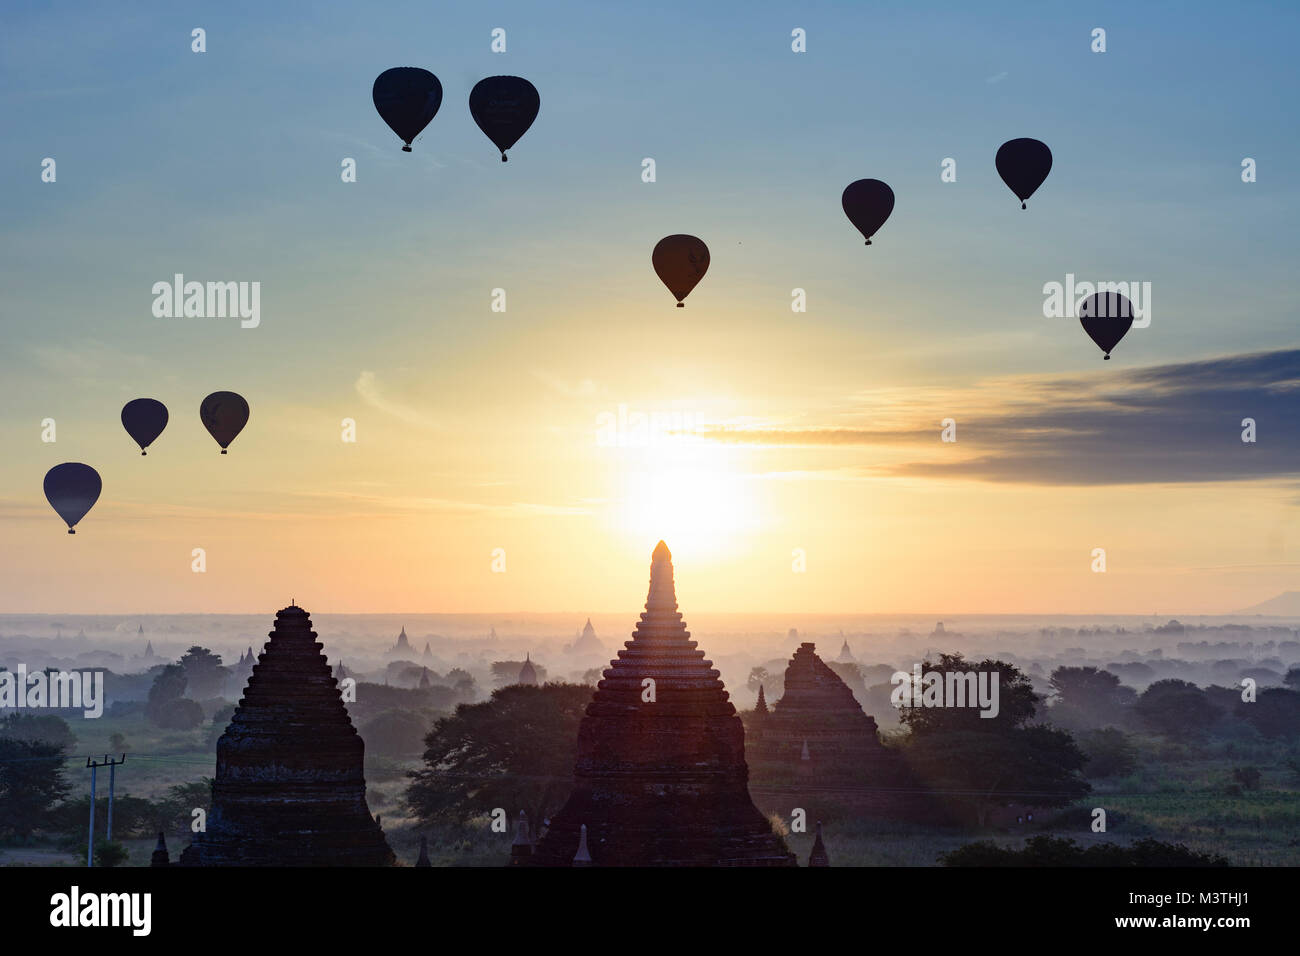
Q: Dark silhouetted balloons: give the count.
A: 9